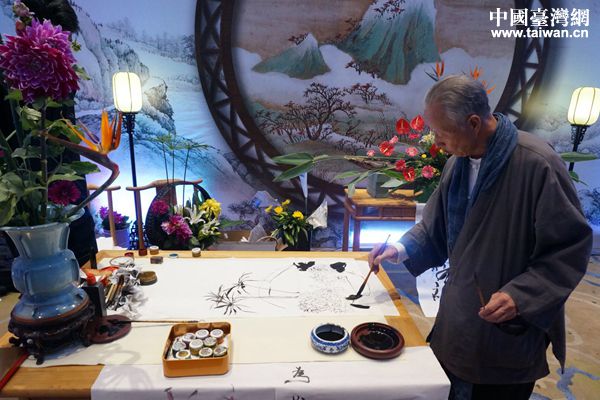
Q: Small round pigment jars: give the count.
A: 9